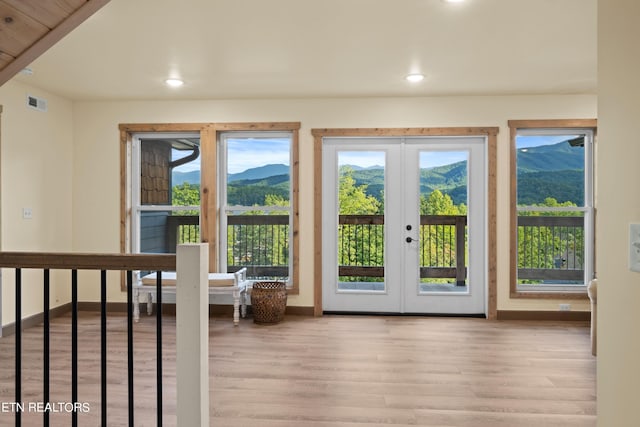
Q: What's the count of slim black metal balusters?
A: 6